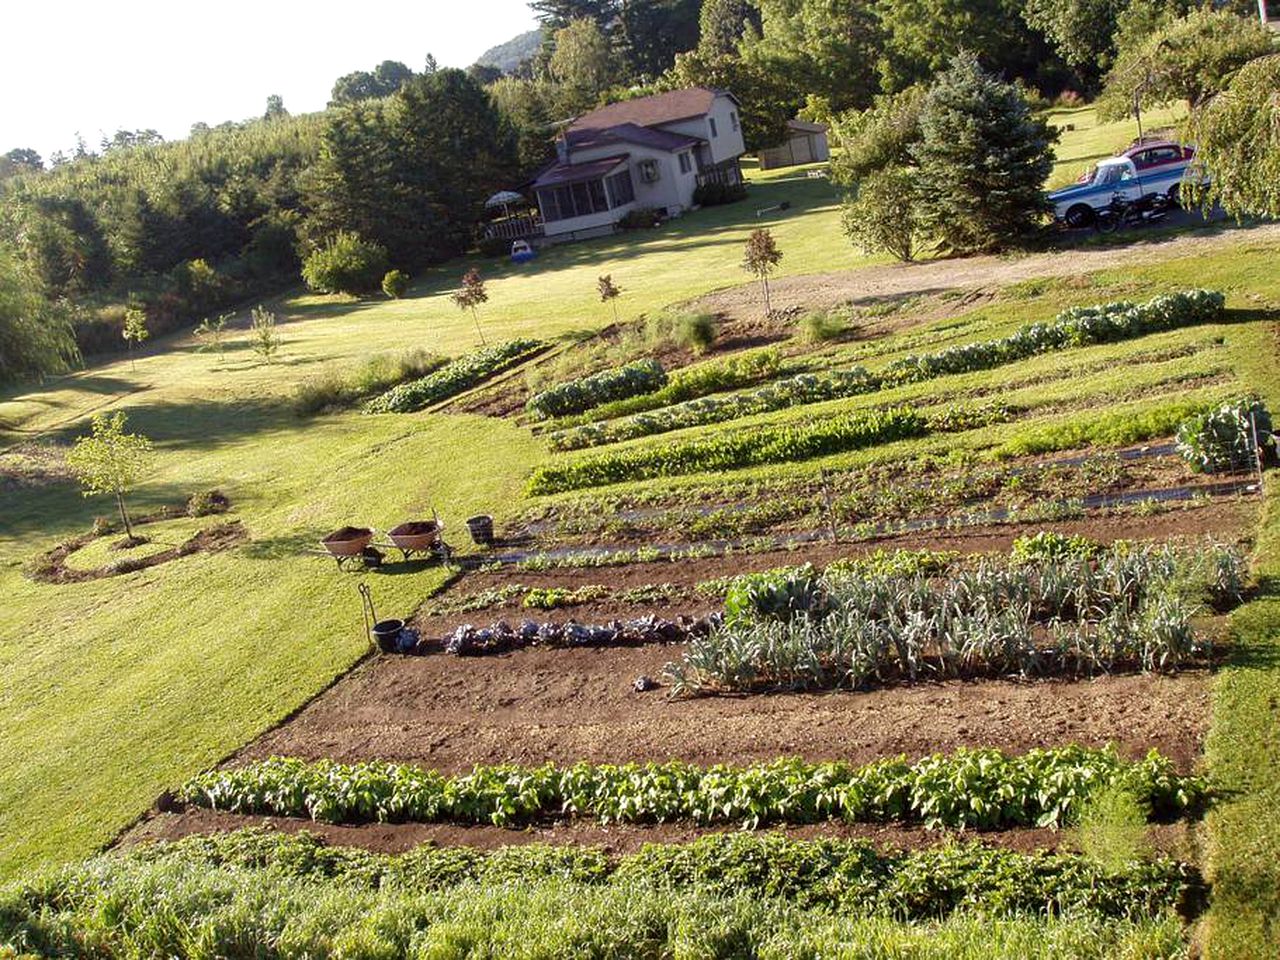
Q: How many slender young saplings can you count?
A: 7